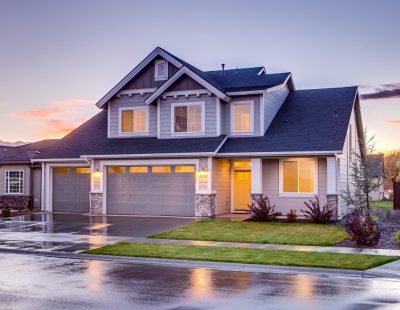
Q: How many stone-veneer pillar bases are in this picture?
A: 4